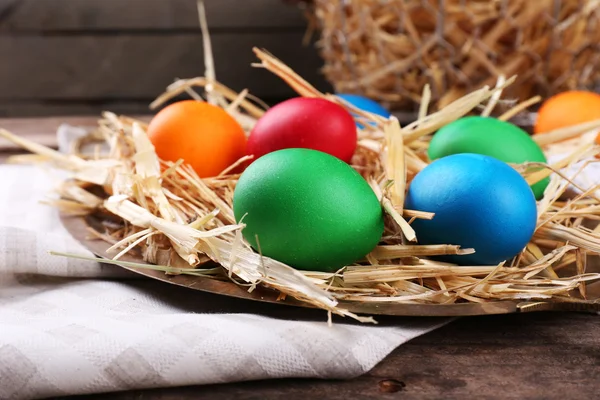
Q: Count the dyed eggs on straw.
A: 7